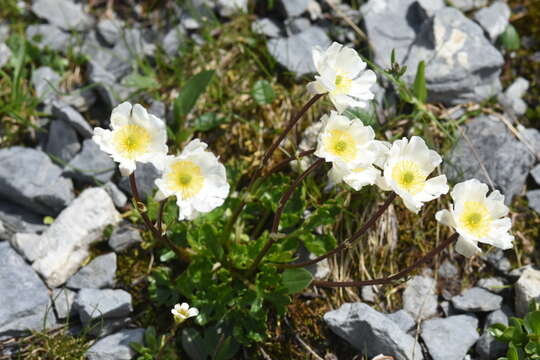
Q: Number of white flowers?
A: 8